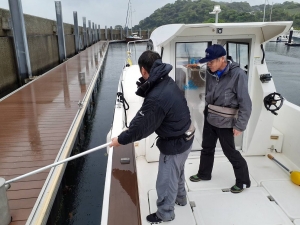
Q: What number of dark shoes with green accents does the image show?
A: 2